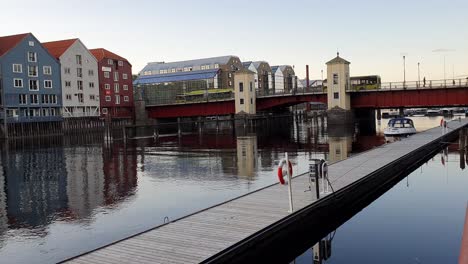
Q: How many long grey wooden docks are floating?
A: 1